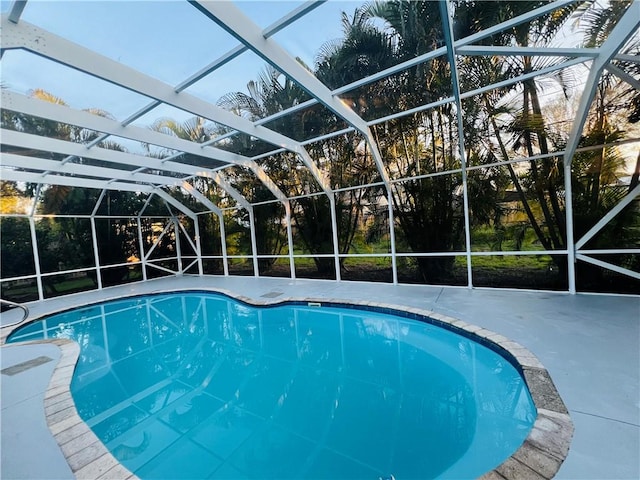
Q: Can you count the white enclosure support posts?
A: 12